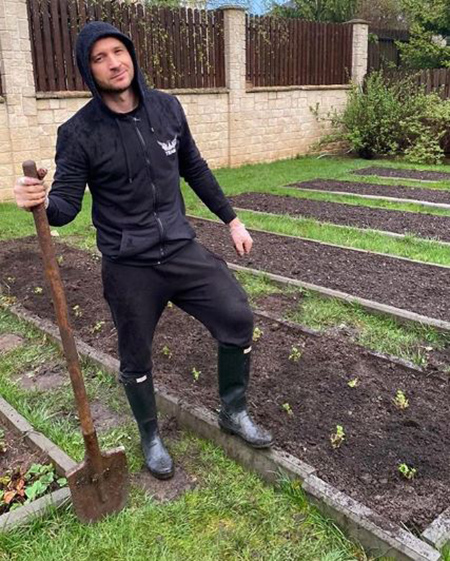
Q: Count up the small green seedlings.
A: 15